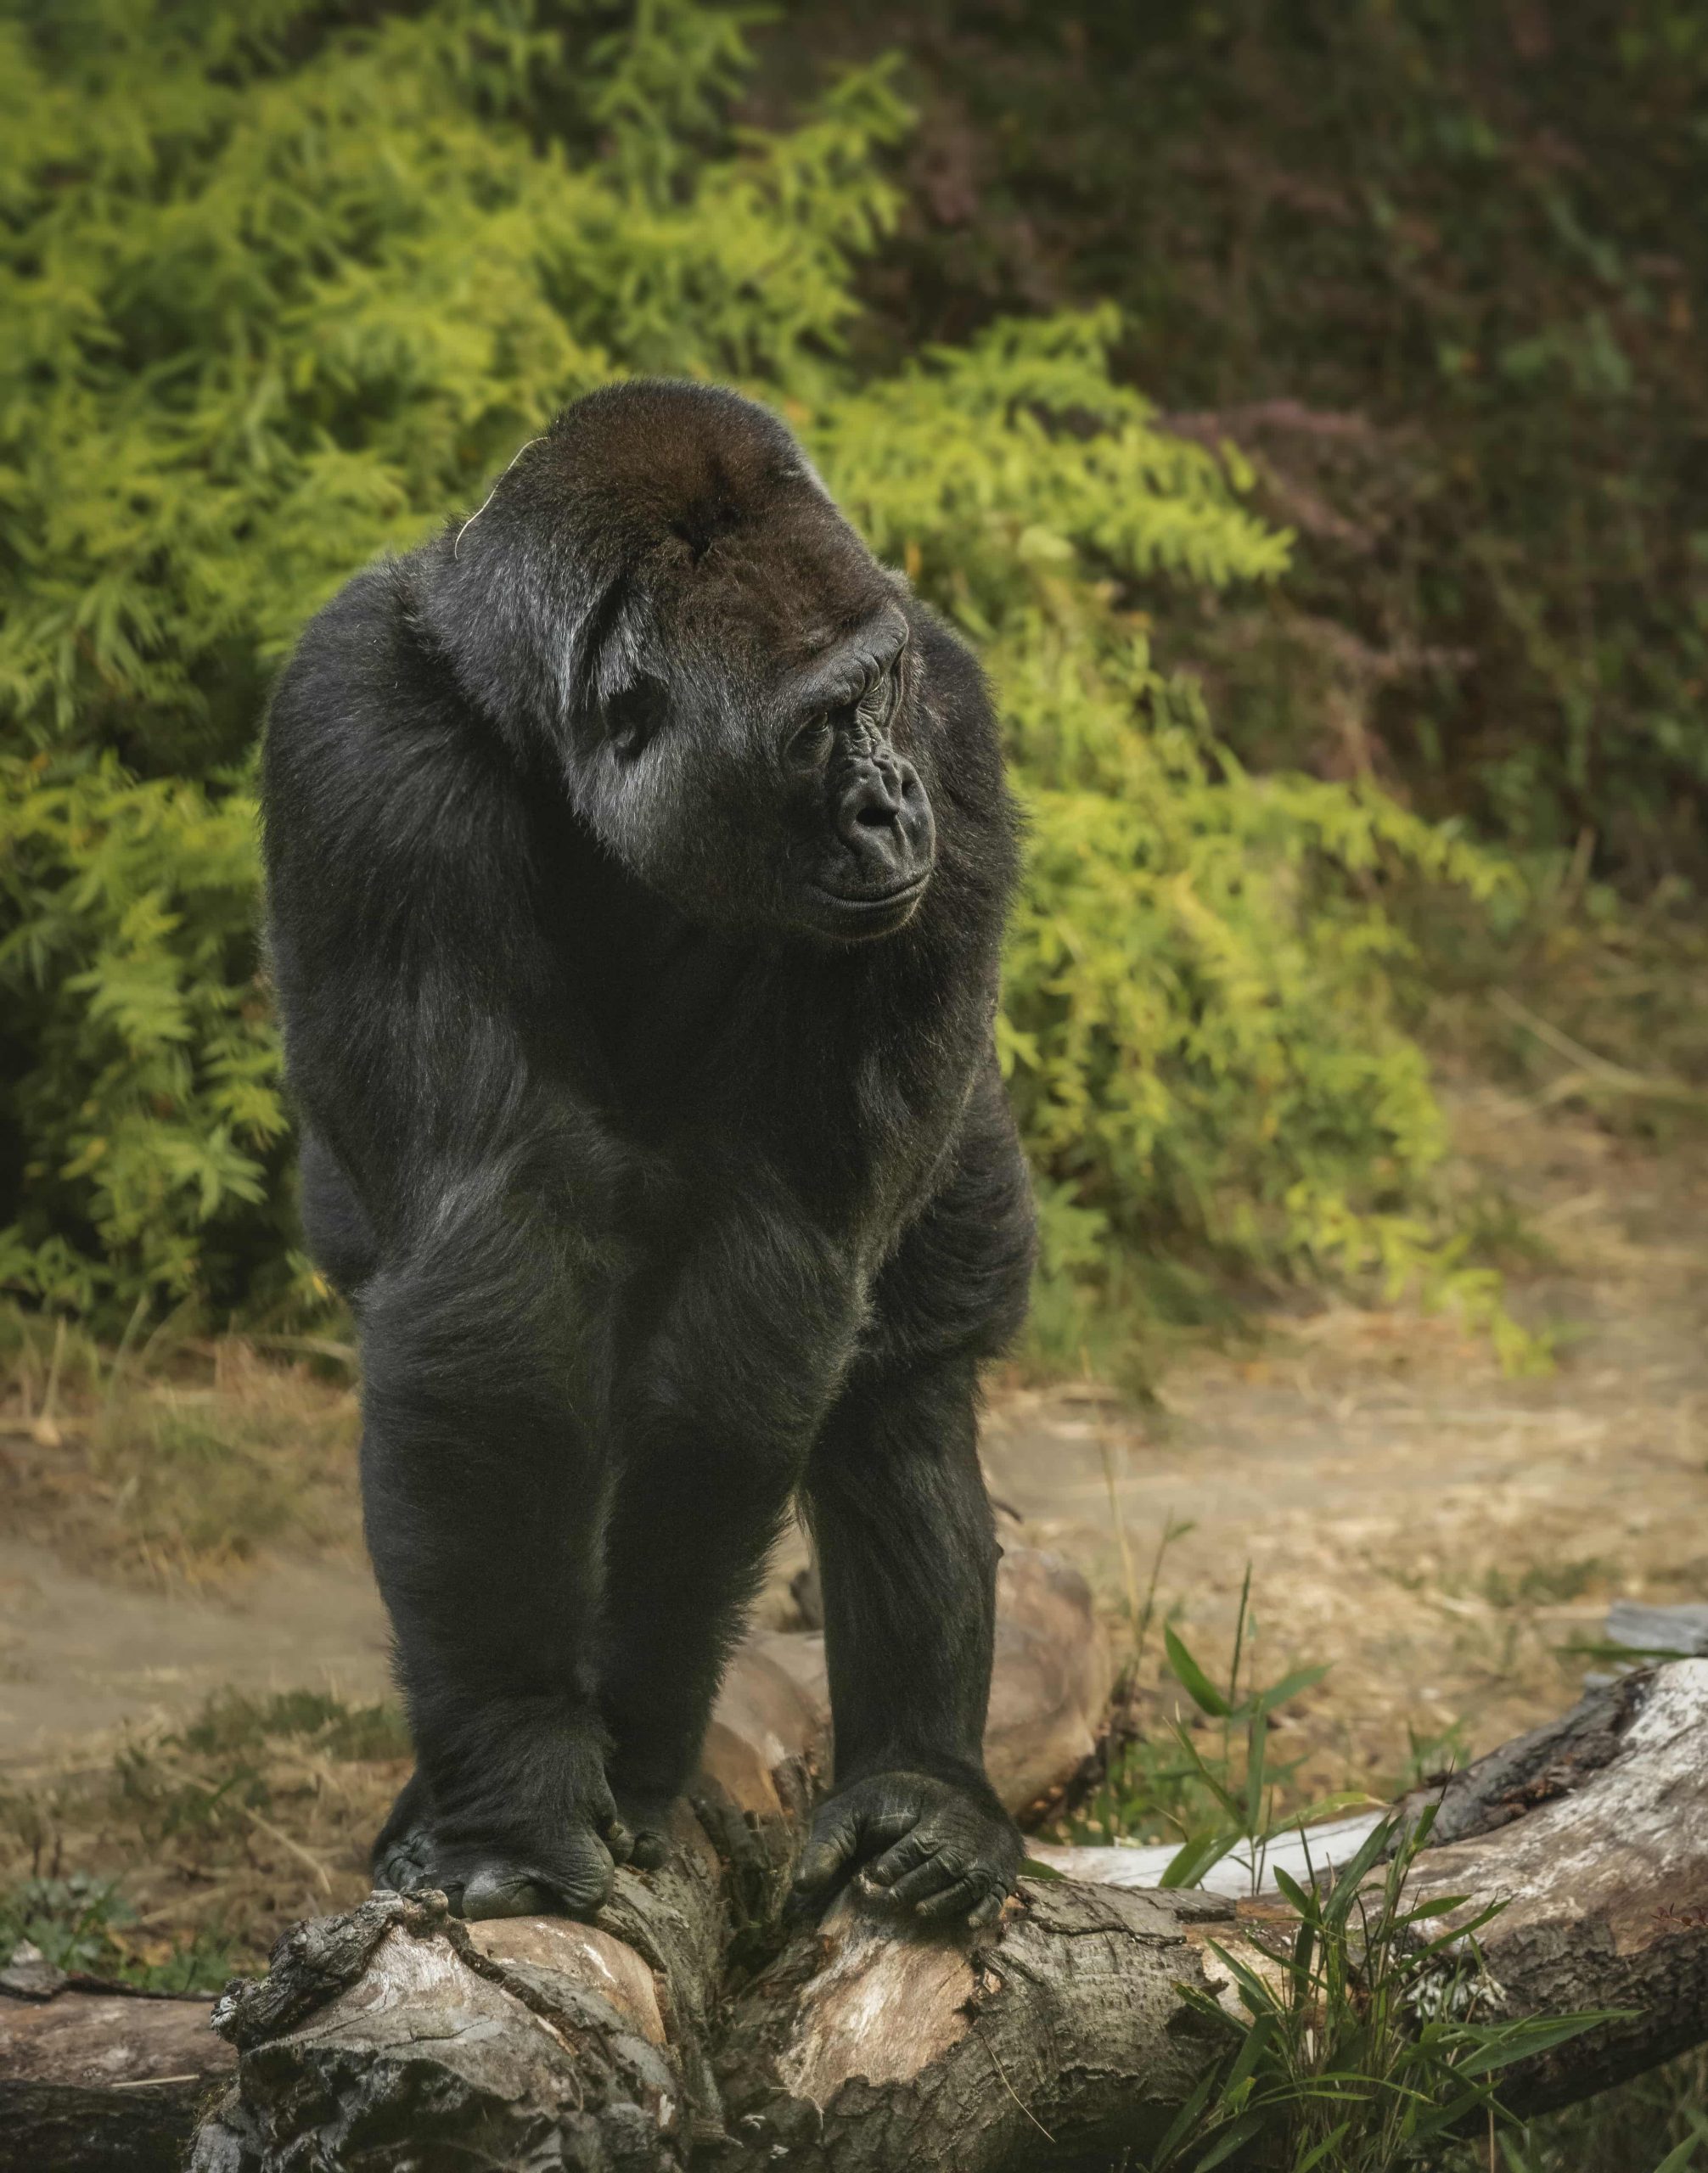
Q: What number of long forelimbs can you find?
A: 2